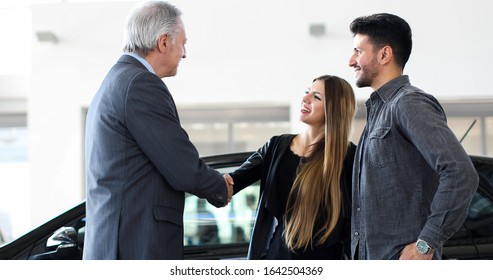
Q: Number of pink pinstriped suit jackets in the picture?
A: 0